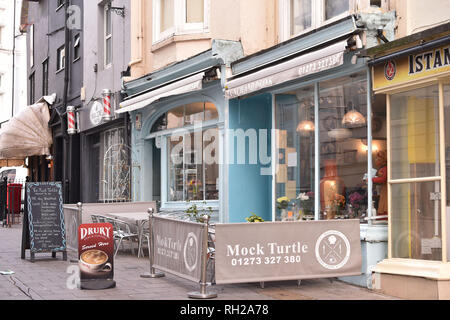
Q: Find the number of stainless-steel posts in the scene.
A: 3